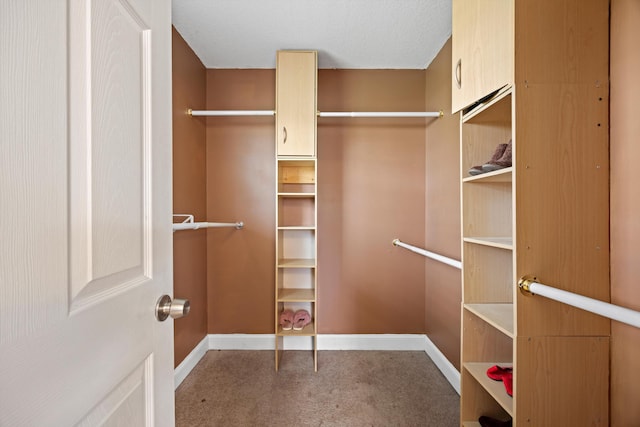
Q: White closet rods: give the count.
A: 5